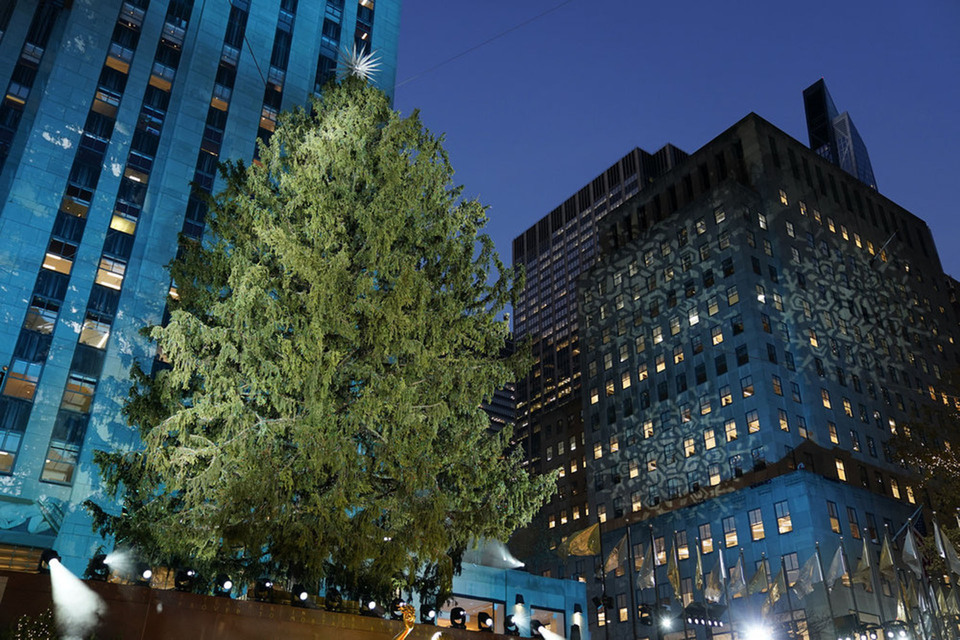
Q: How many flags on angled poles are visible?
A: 1